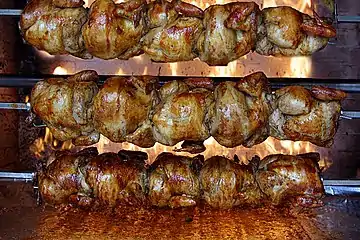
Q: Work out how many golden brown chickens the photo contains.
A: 15